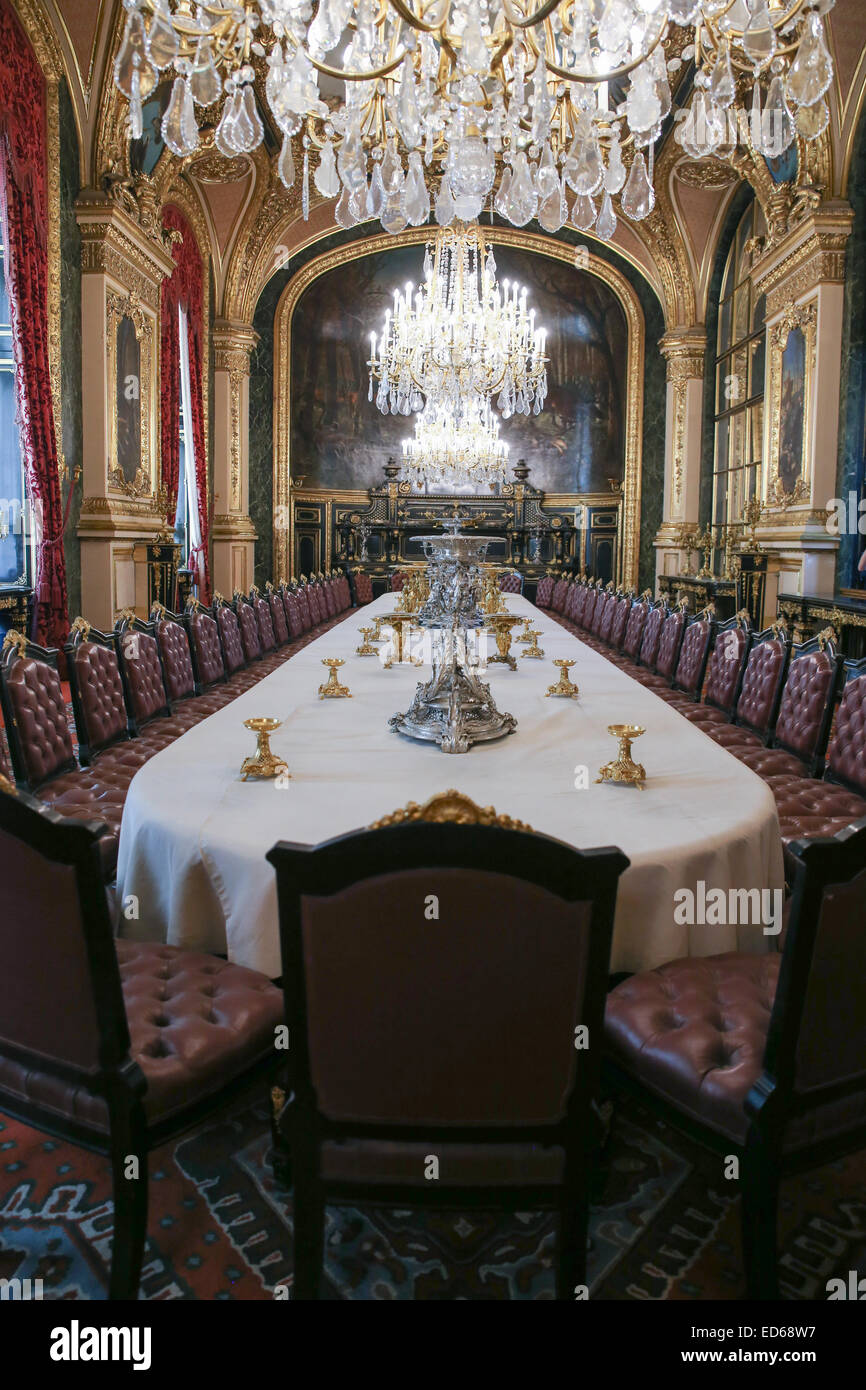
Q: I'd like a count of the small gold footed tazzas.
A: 8